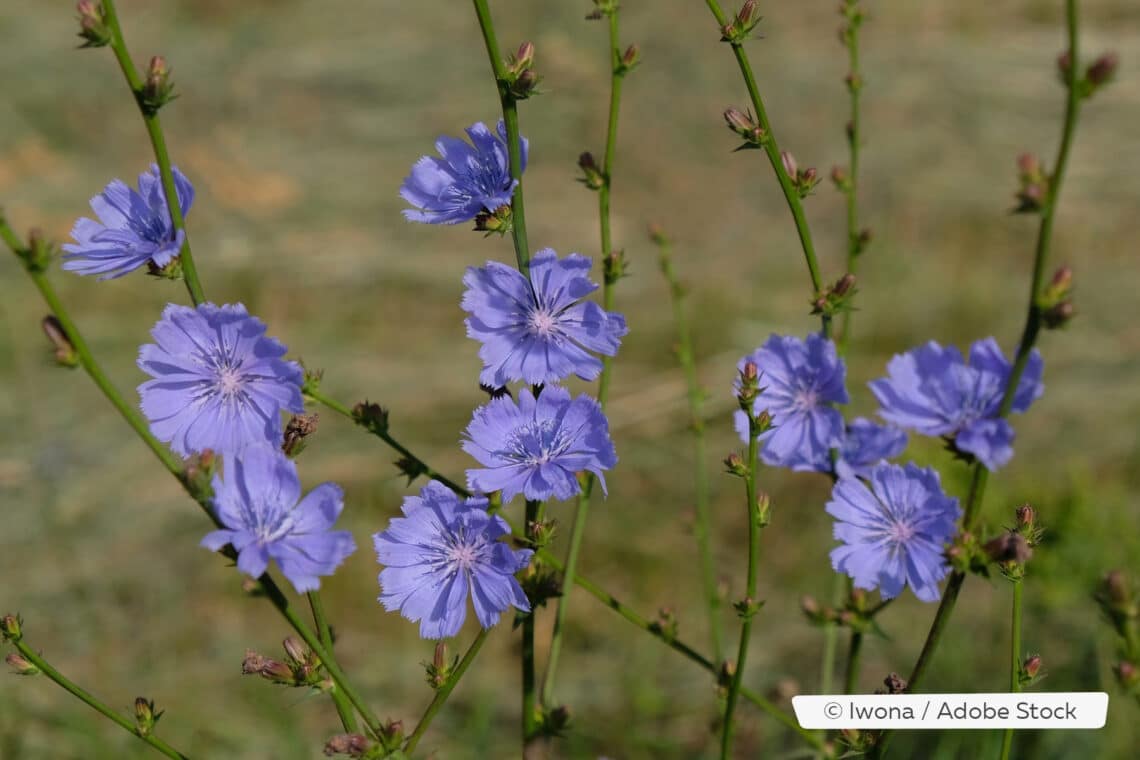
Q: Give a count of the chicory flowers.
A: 11